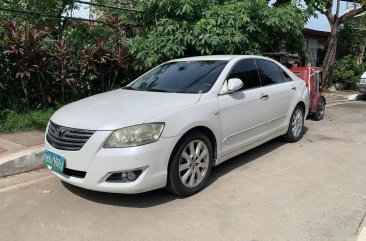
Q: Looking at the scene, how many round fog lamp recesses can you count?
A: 1